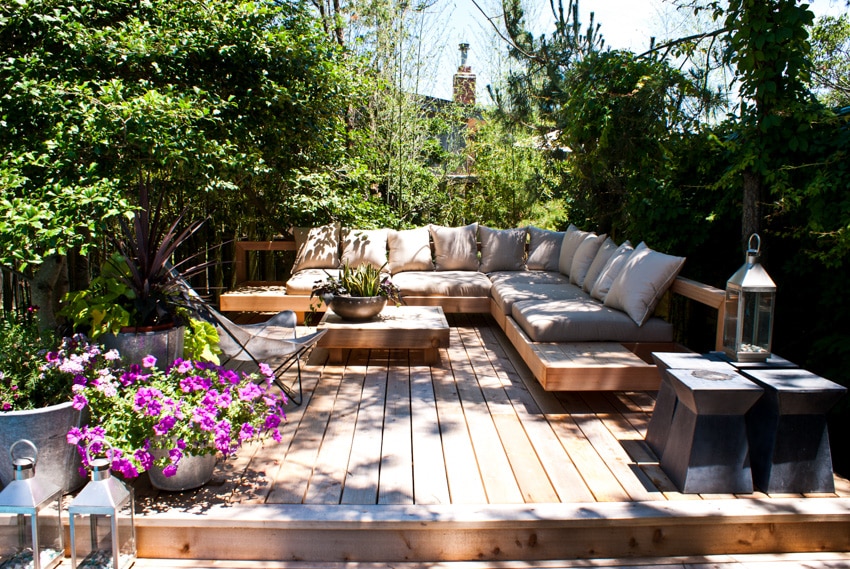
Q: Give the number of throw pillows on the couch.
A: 11